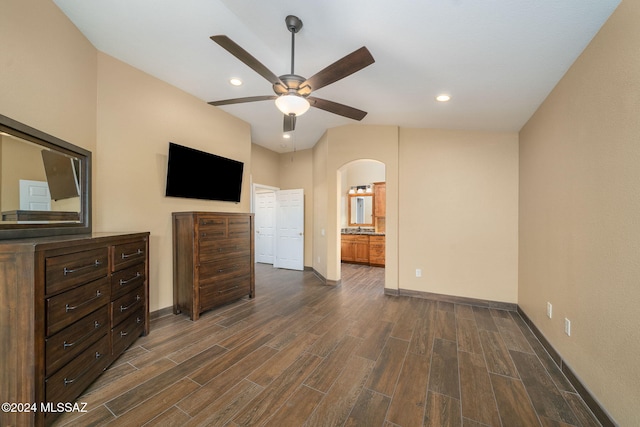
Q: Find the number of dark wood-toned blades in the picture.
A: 5